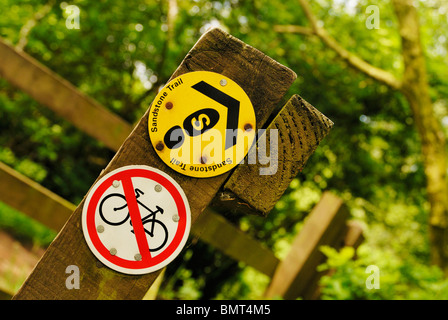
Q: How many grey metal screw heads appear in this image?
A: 7